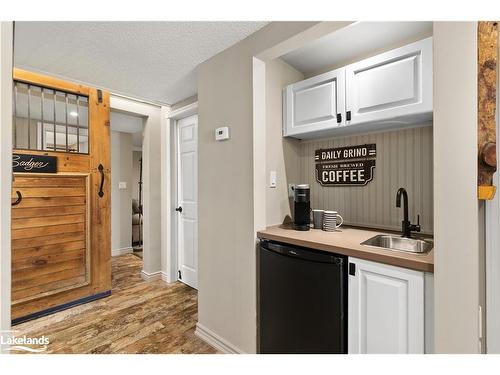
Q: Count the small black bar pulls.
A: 3